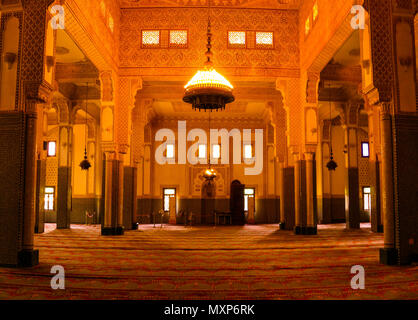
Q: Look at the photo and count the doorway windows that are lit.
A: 4